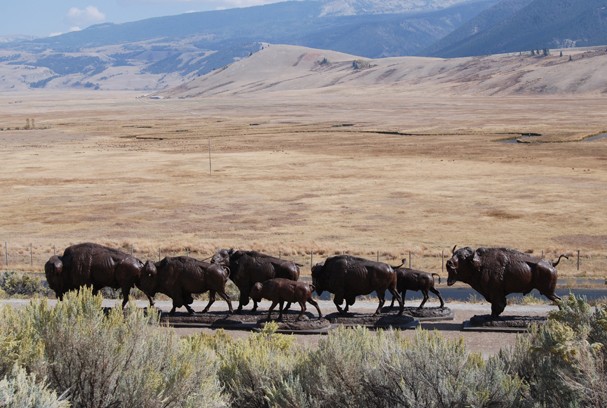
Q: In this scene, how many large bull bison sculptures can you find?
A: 5